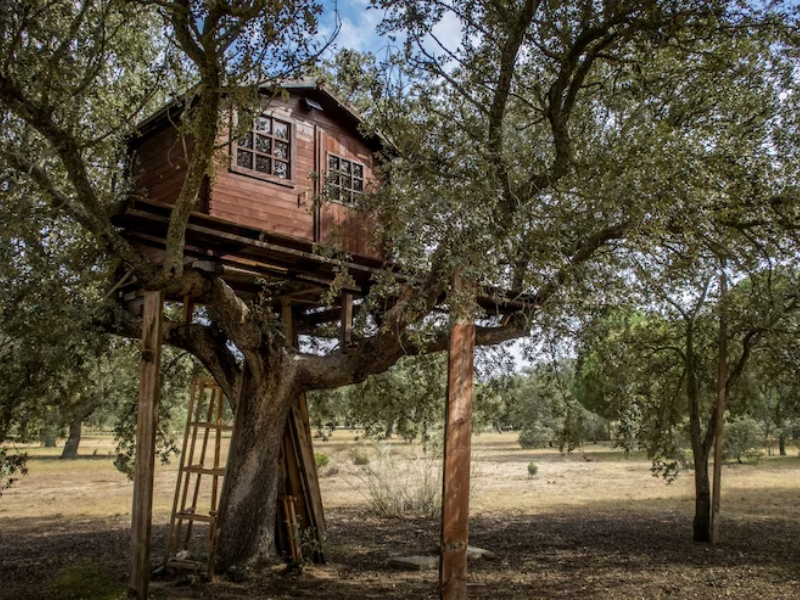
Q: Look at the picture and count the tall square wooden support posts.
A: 2